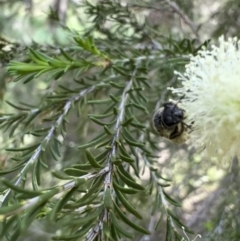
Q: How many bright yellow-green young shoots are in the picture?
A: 2